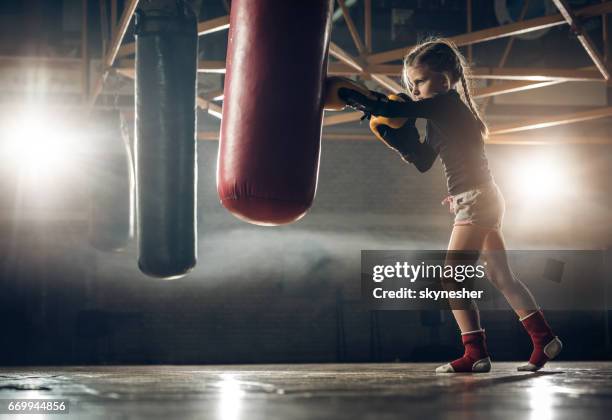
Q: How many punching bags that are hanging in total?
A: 3